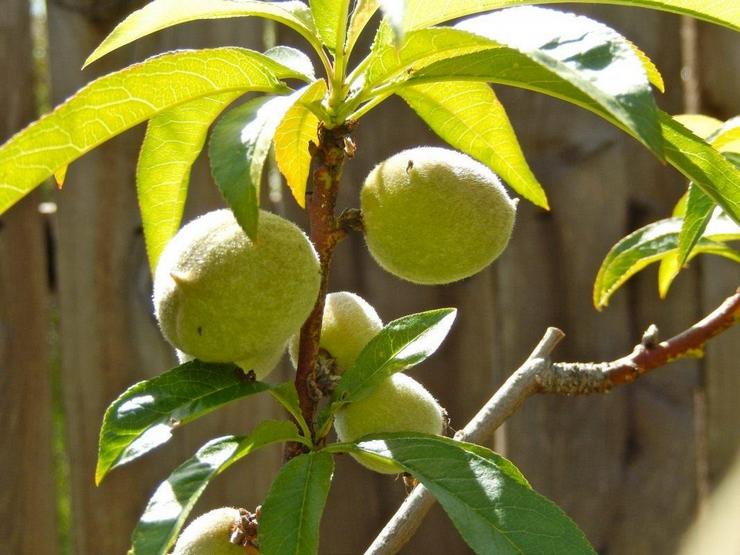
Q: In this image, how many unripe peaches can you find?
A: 6